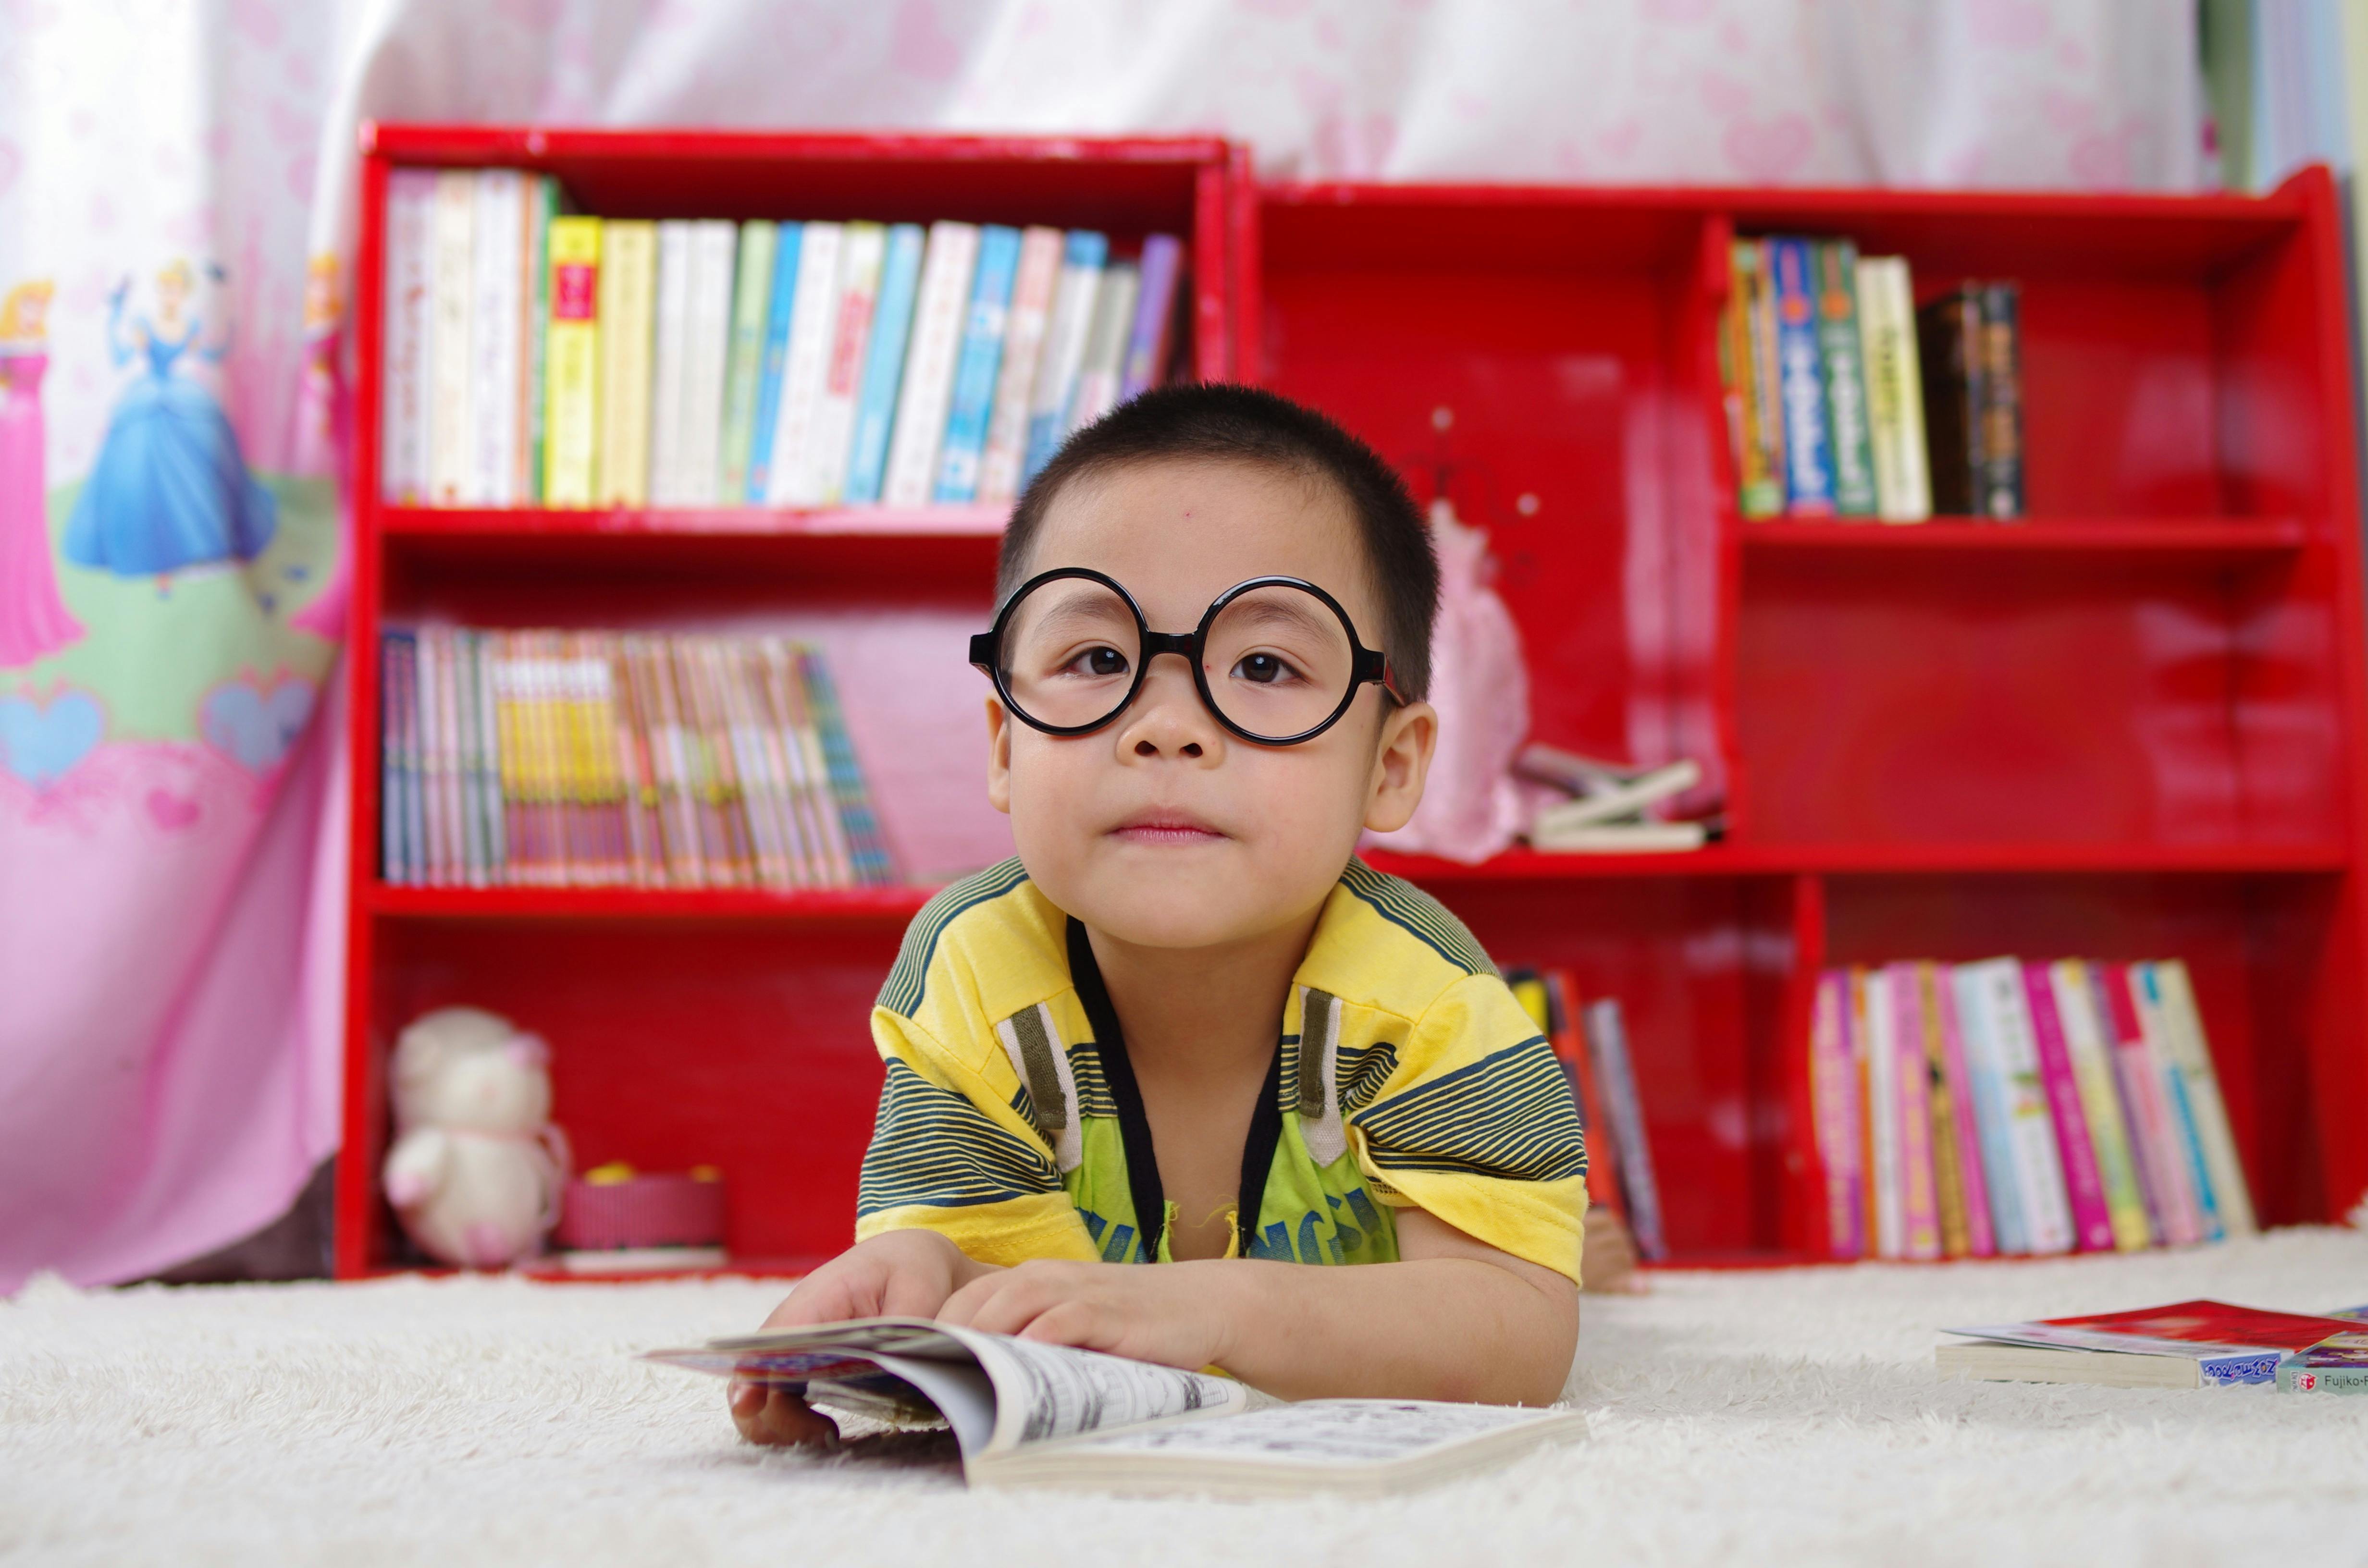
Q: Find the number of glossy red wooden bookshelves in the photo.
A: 2